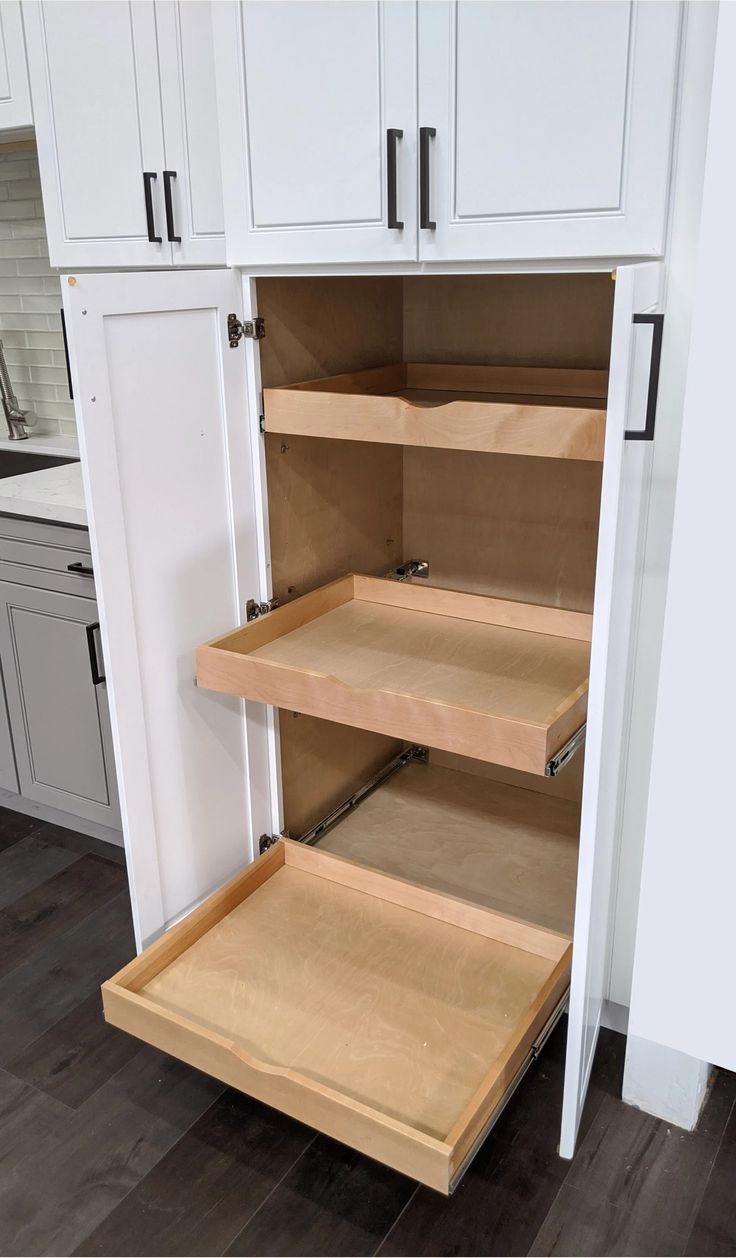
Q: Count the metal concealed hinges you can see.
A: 3